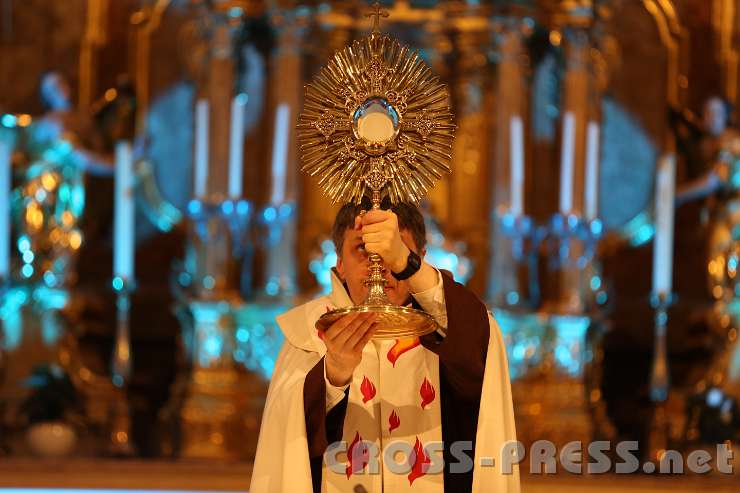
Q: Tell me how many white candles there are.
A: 9